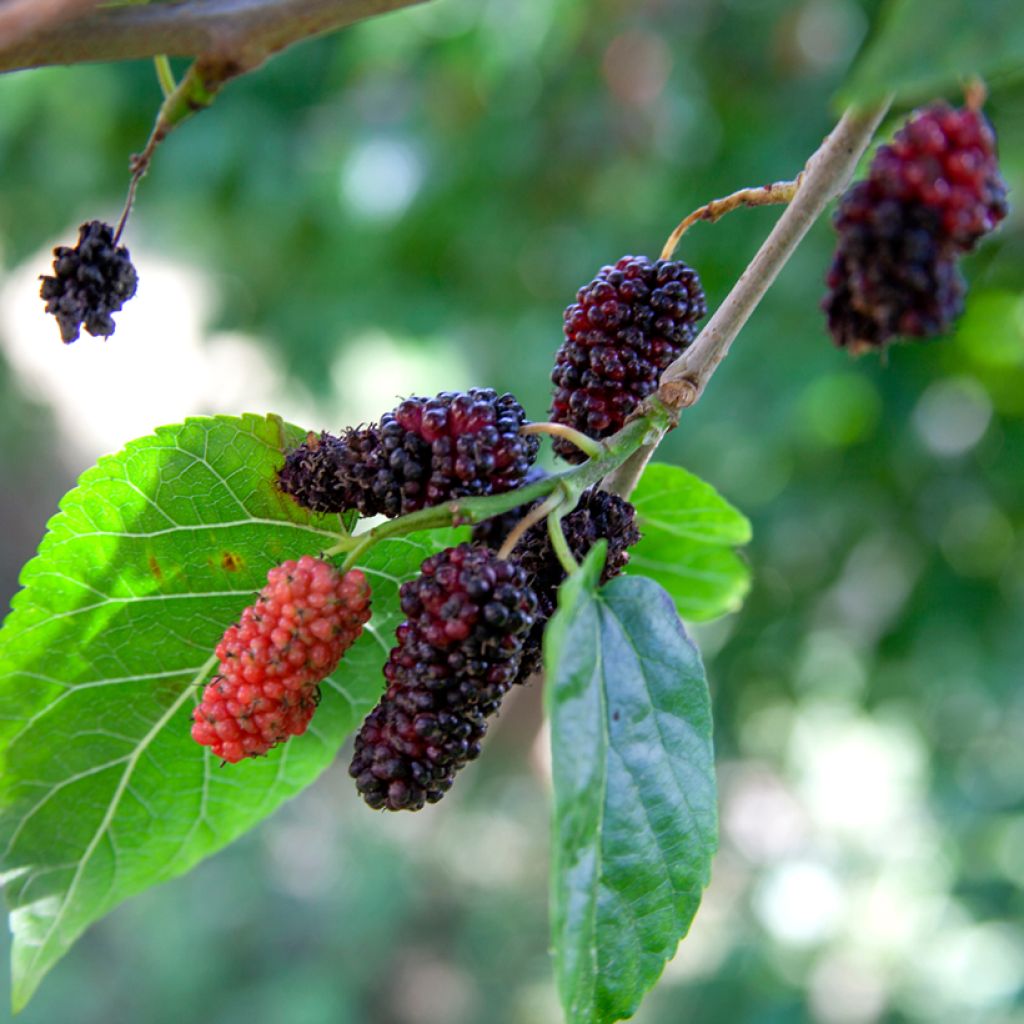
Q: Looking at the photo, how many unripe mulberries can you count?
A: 1